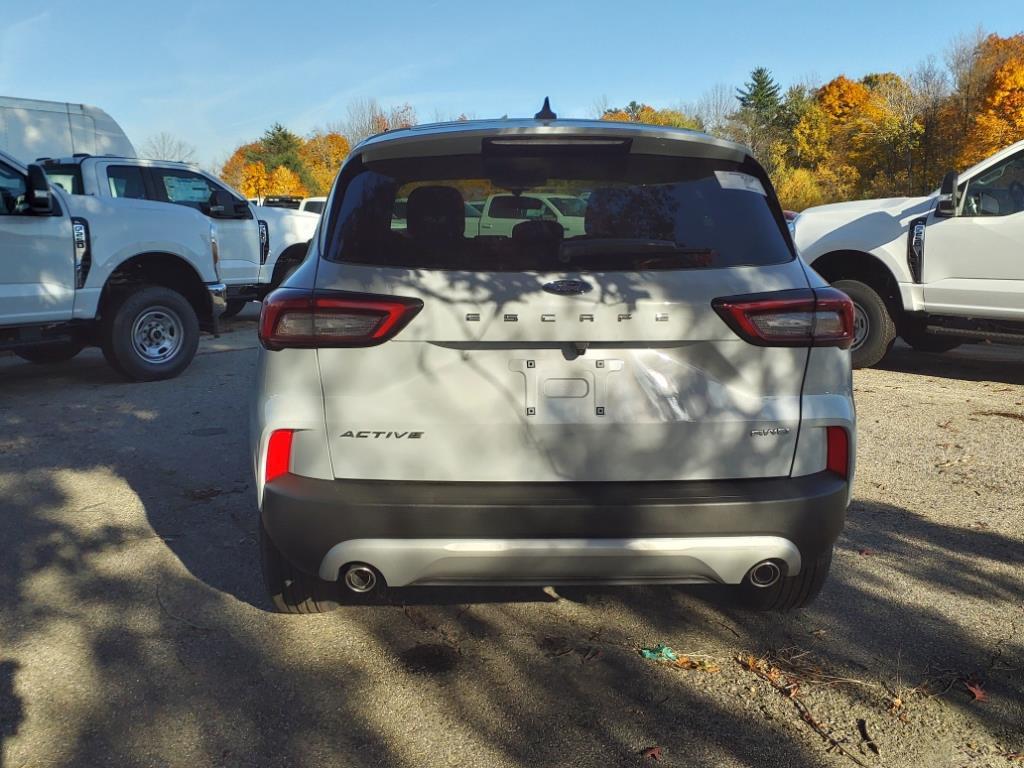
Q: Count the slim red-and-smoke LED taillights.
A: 2